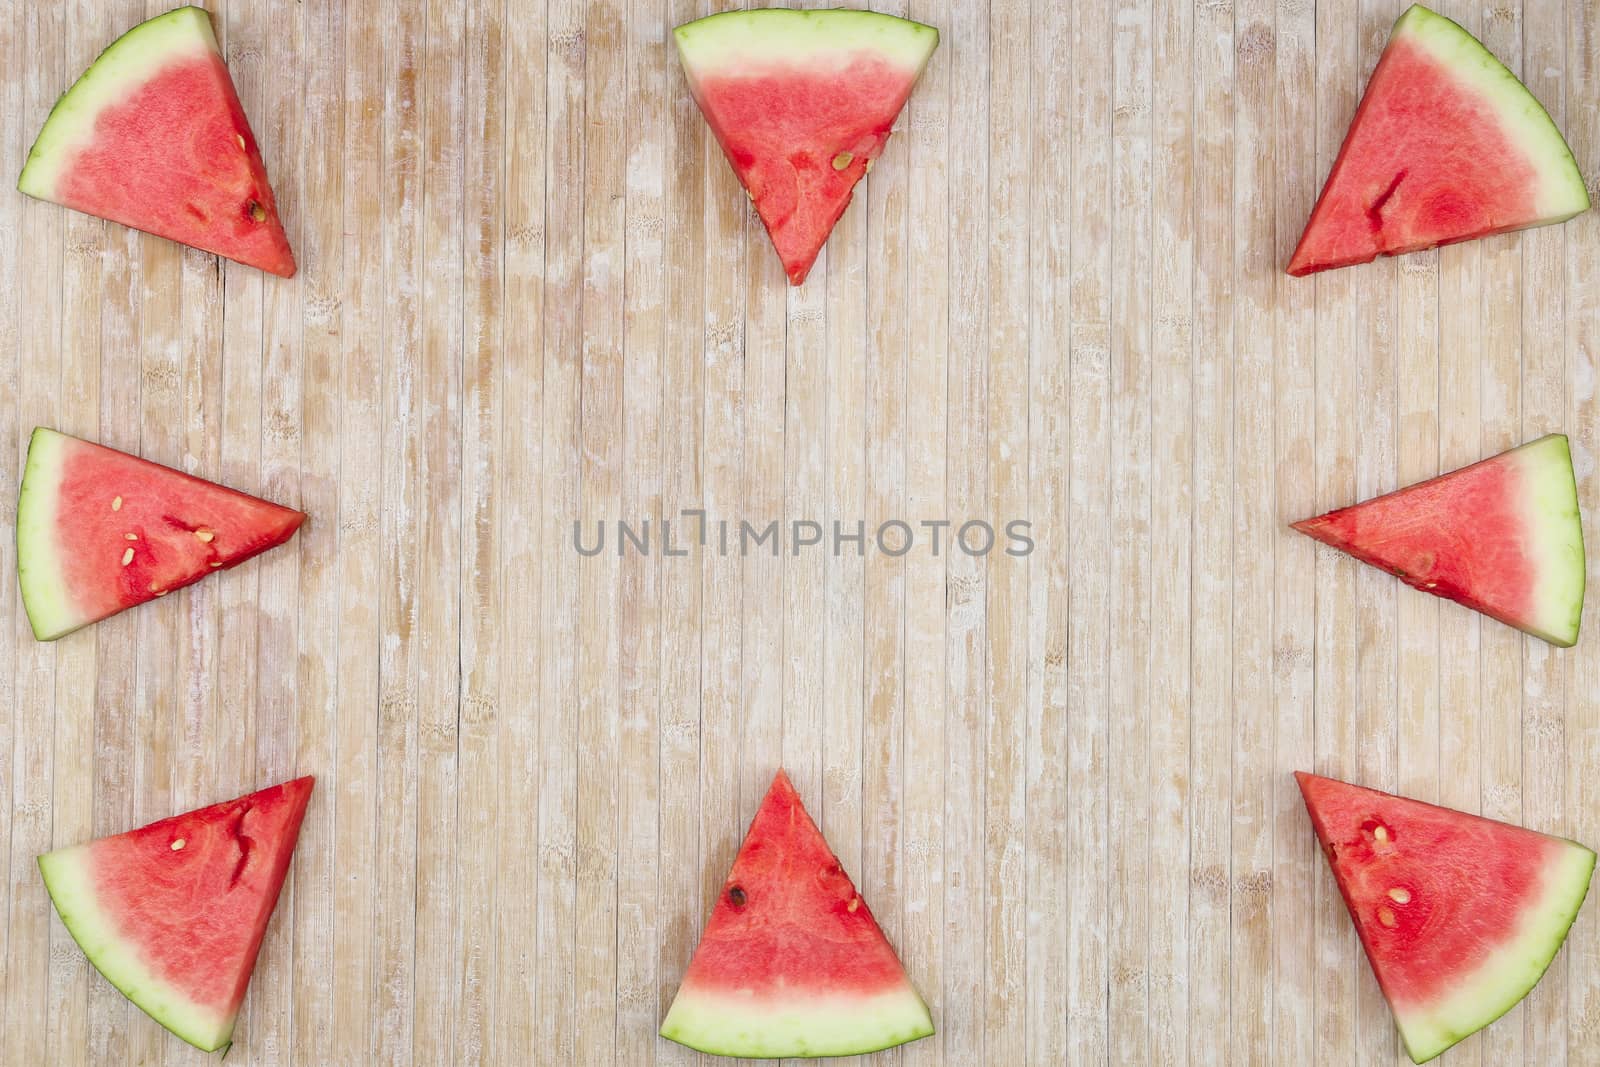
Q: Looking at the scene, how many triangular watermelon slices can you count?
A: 8